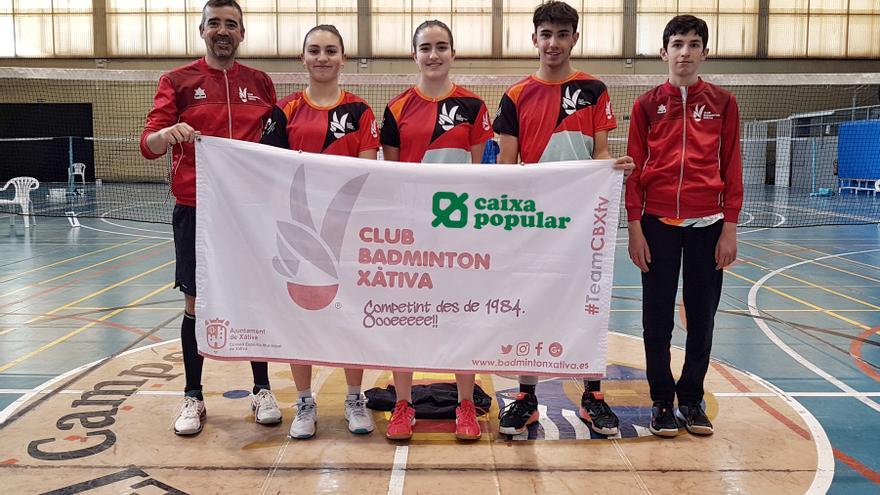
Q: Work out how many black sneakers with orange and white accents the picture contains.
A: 2